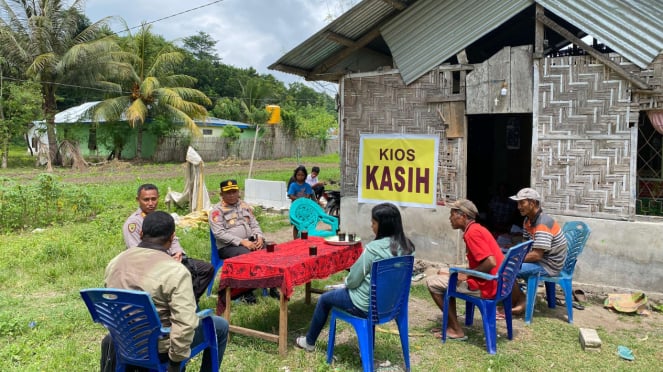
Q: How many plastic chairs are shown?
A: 6